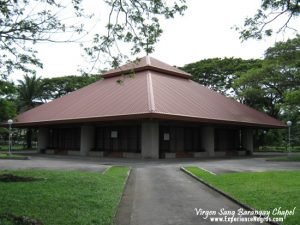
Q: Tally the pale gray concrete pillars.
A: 5